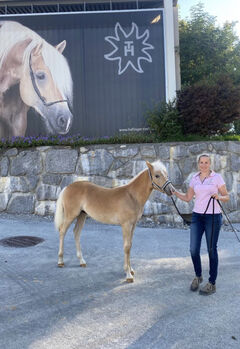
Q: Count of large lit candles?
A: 0